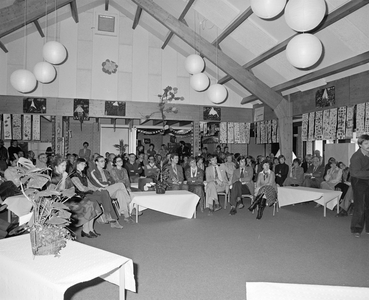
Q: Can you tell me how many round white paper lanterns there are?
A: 9